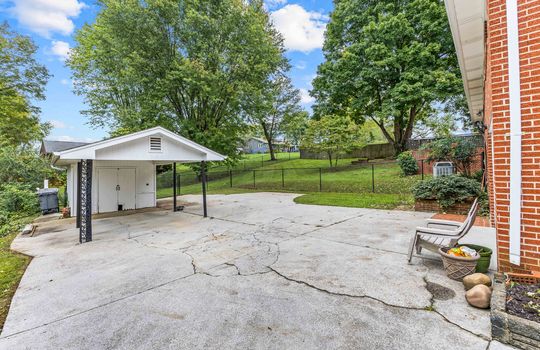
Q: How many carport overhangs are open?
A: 1